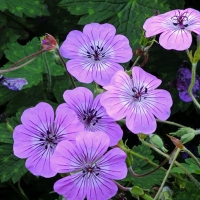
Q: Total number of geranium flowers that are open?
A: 6